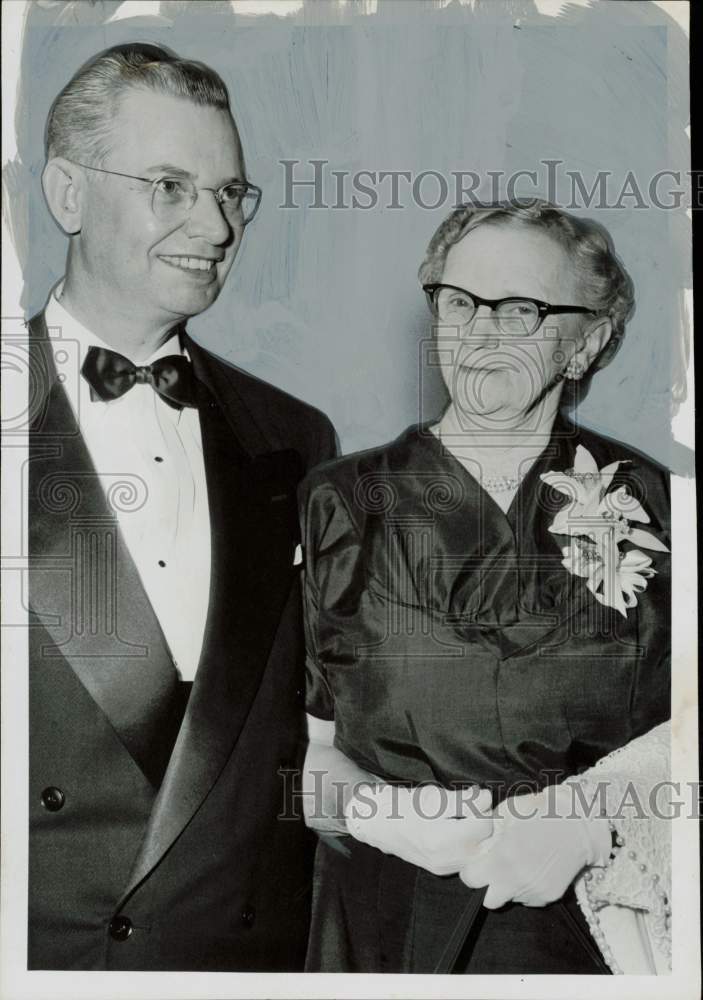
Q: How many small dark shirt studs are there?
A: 2